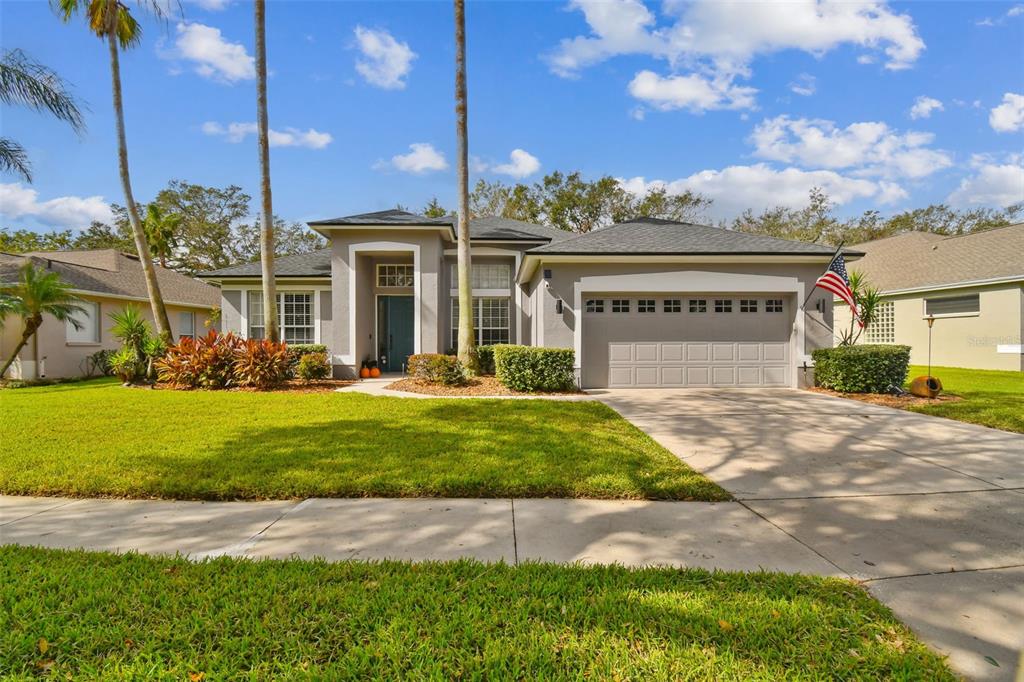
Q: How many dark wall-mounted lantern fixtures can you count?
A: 2